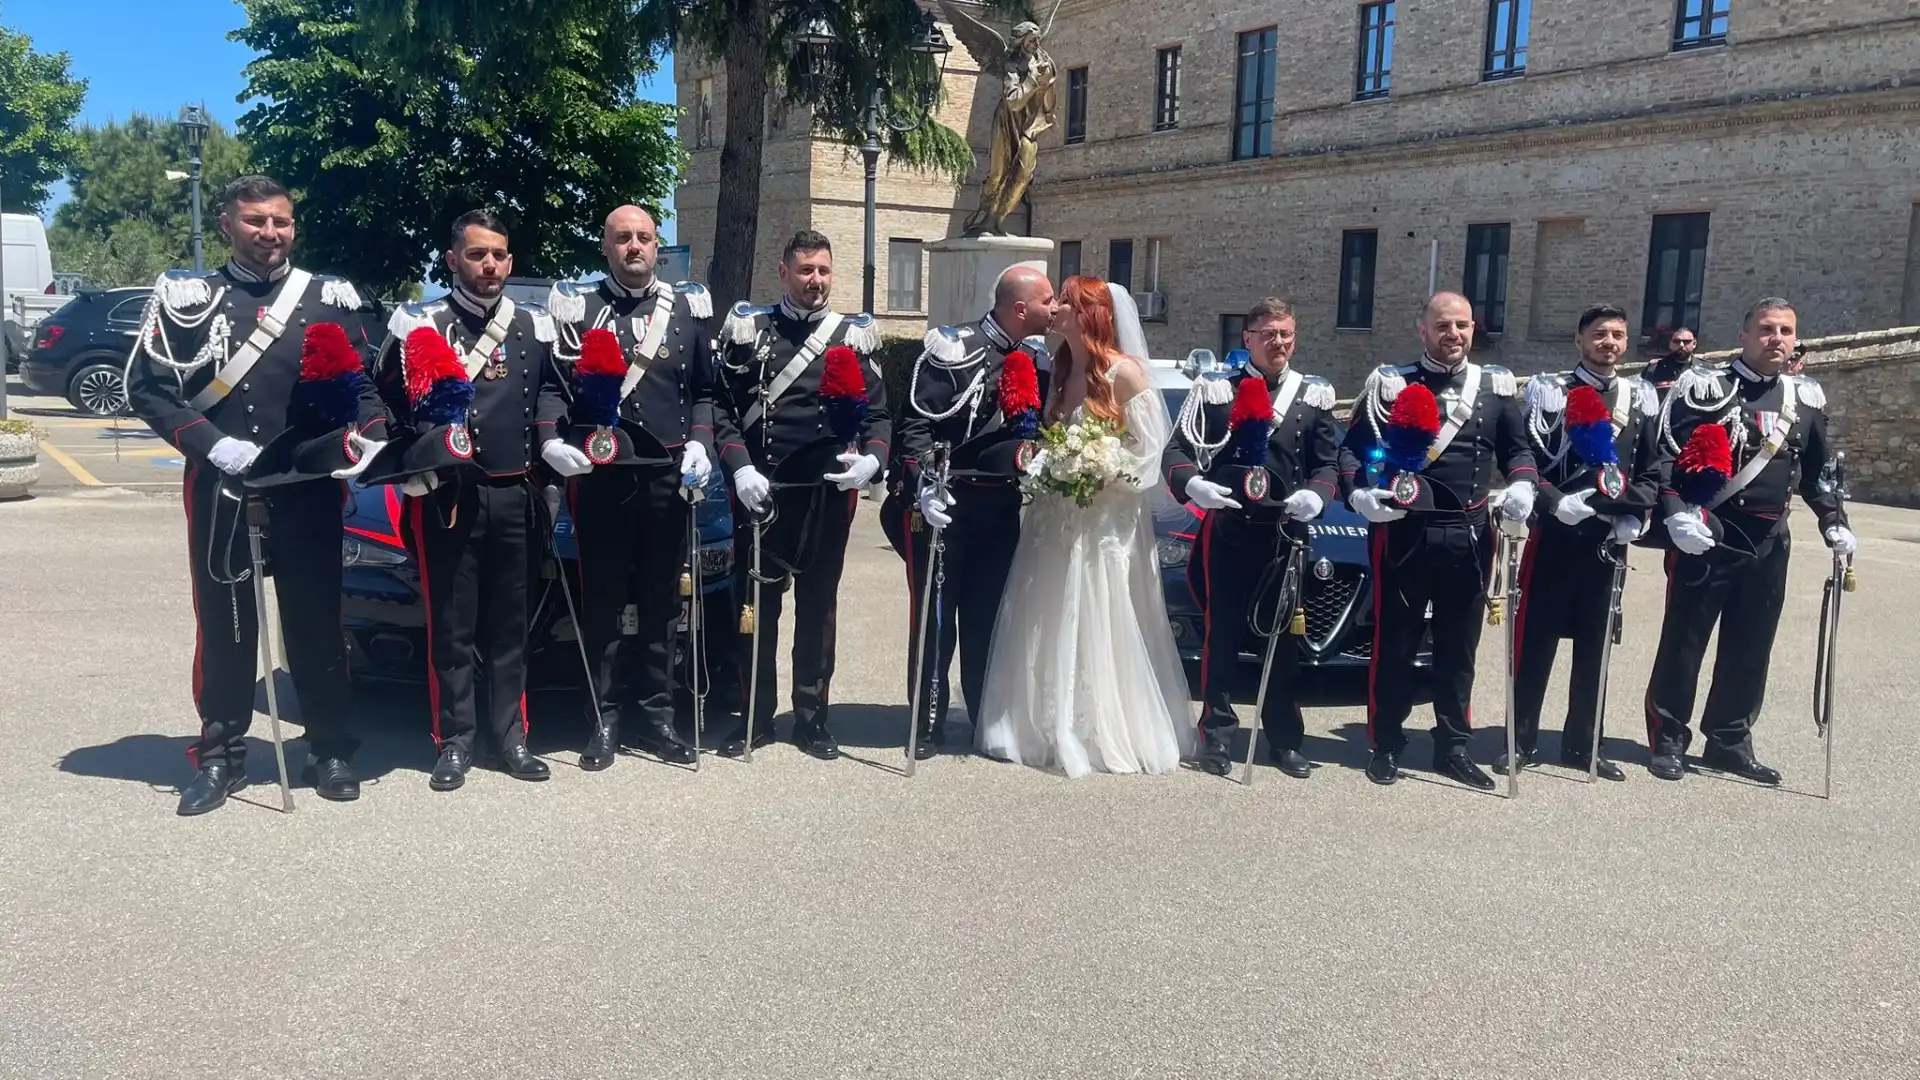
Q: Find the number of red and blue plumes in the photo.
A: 9